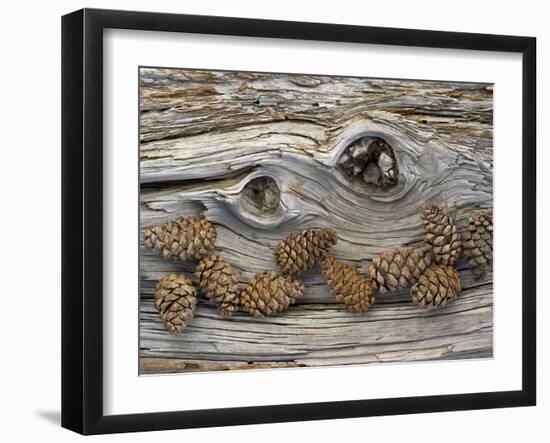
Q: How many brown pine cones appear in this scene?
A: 10